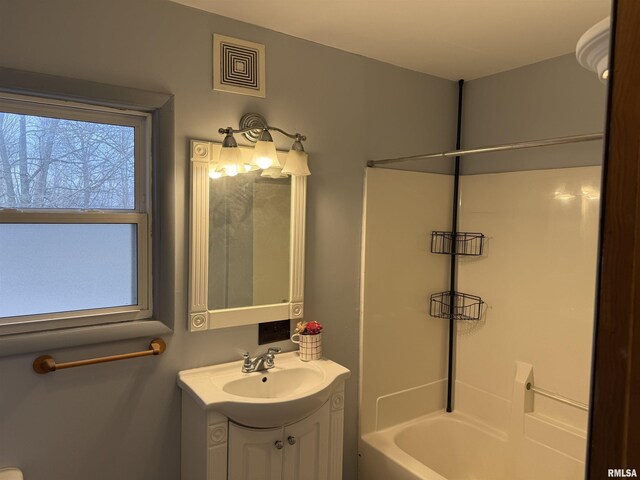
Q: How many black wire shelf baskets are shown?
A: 2